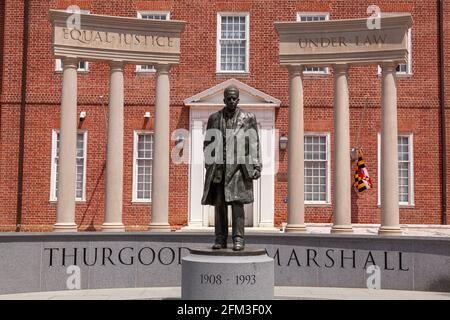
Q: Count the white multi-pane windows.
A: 9